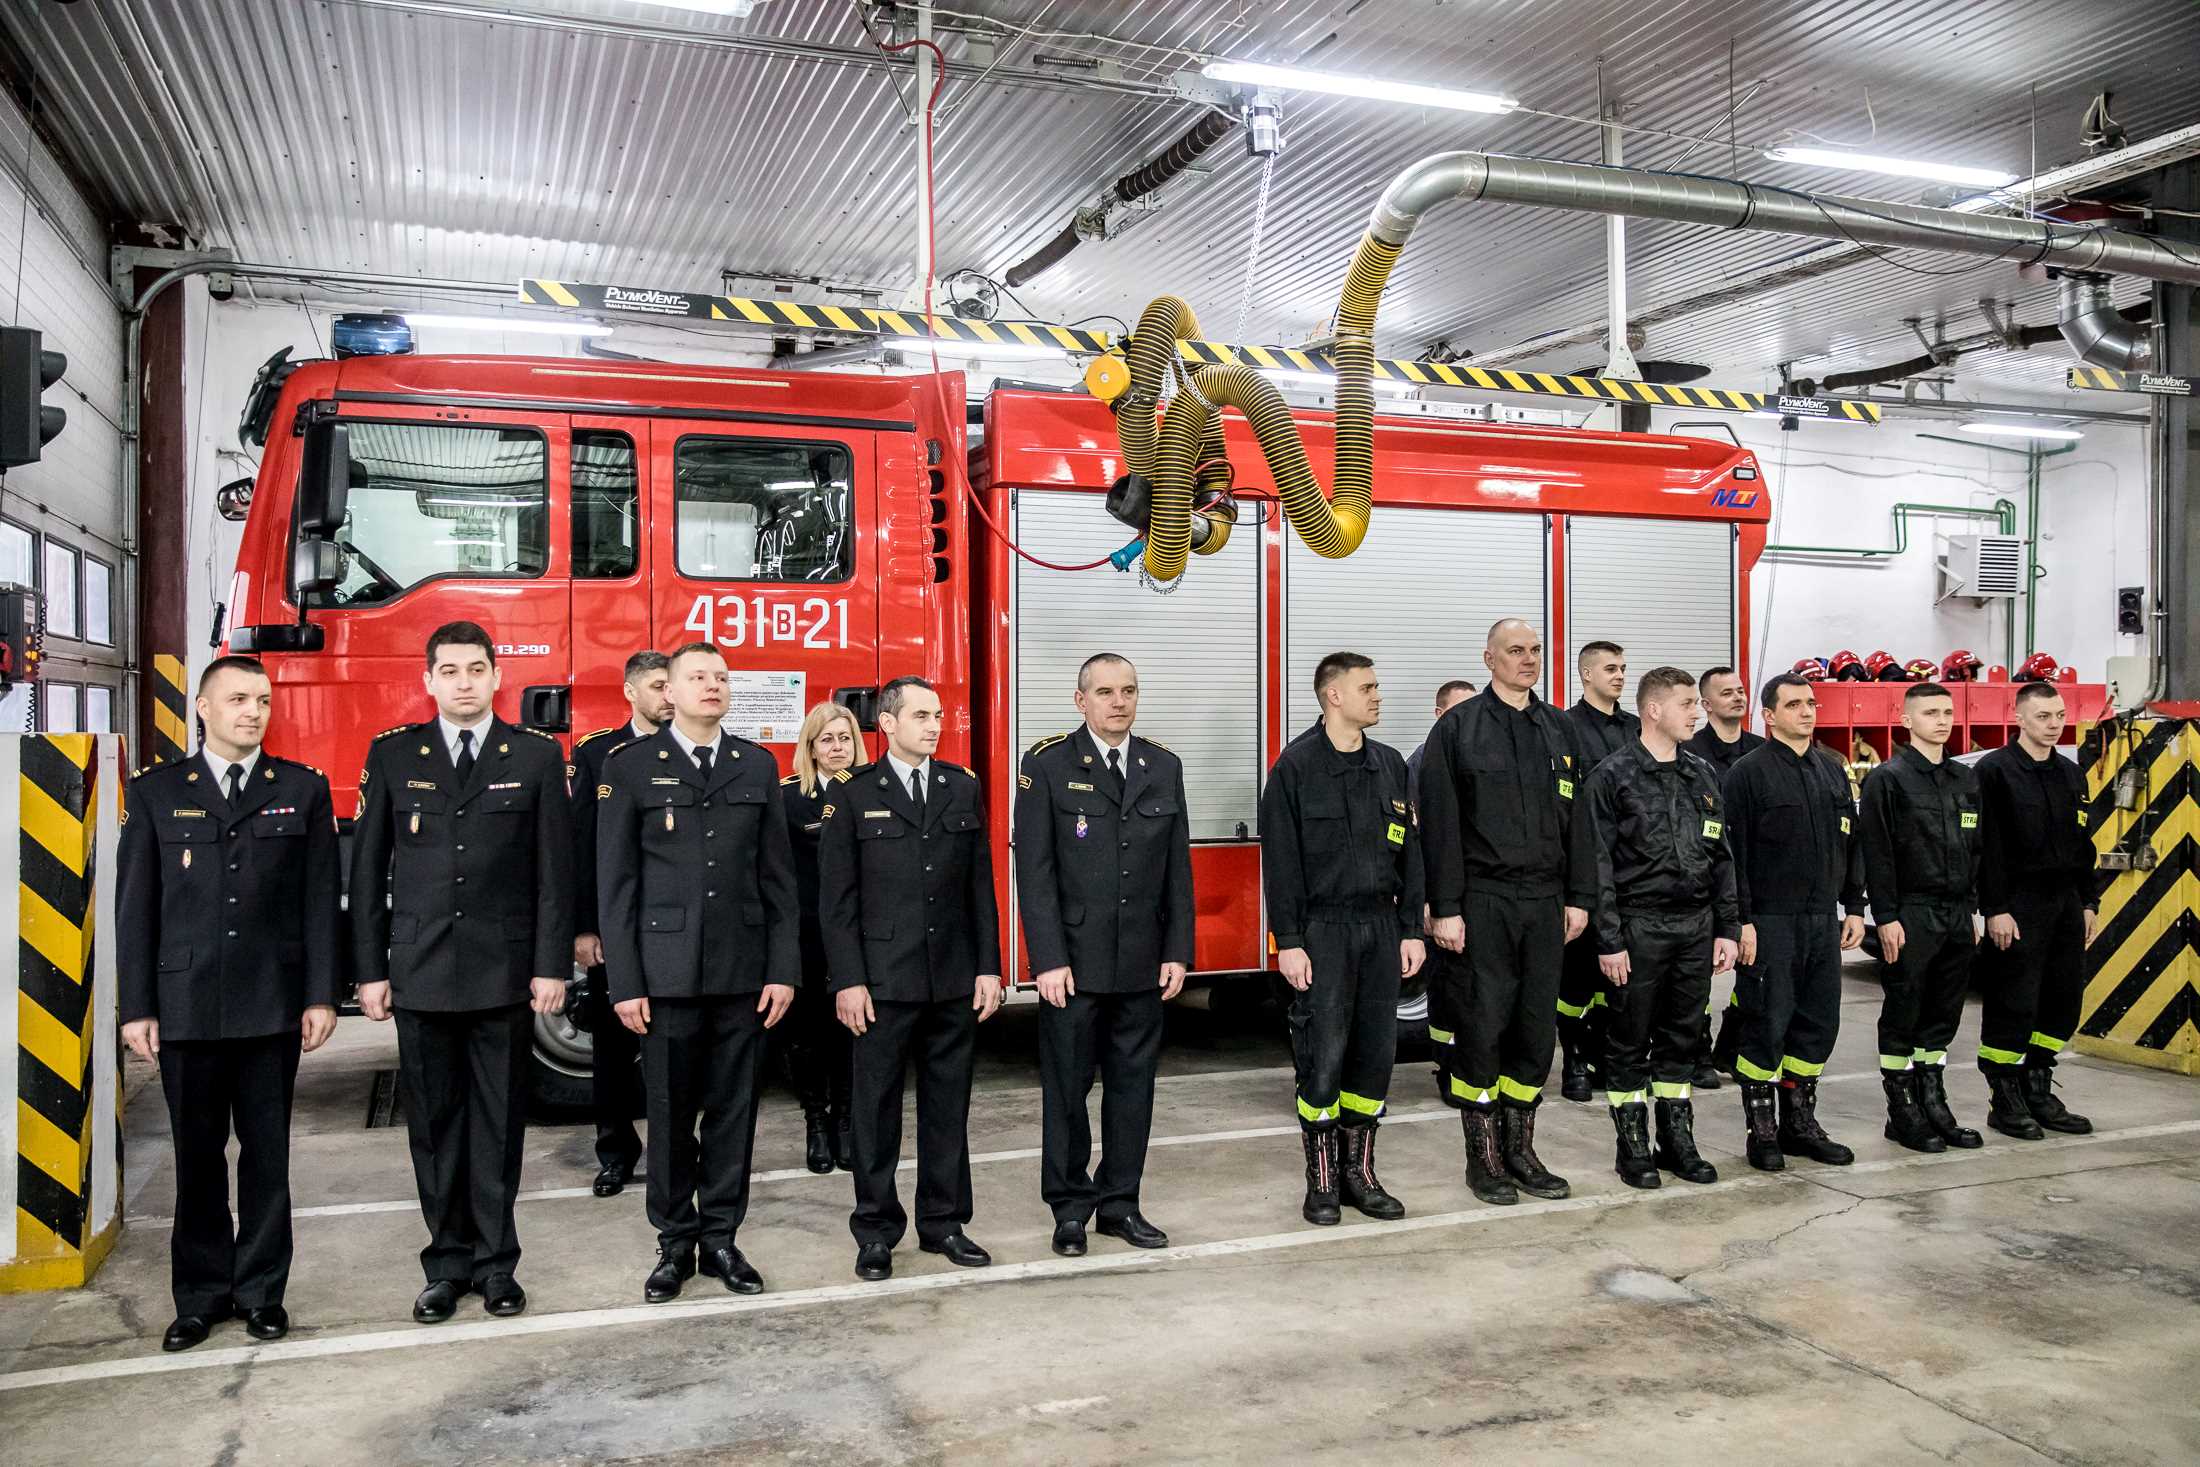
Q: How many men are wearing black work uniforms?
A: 9